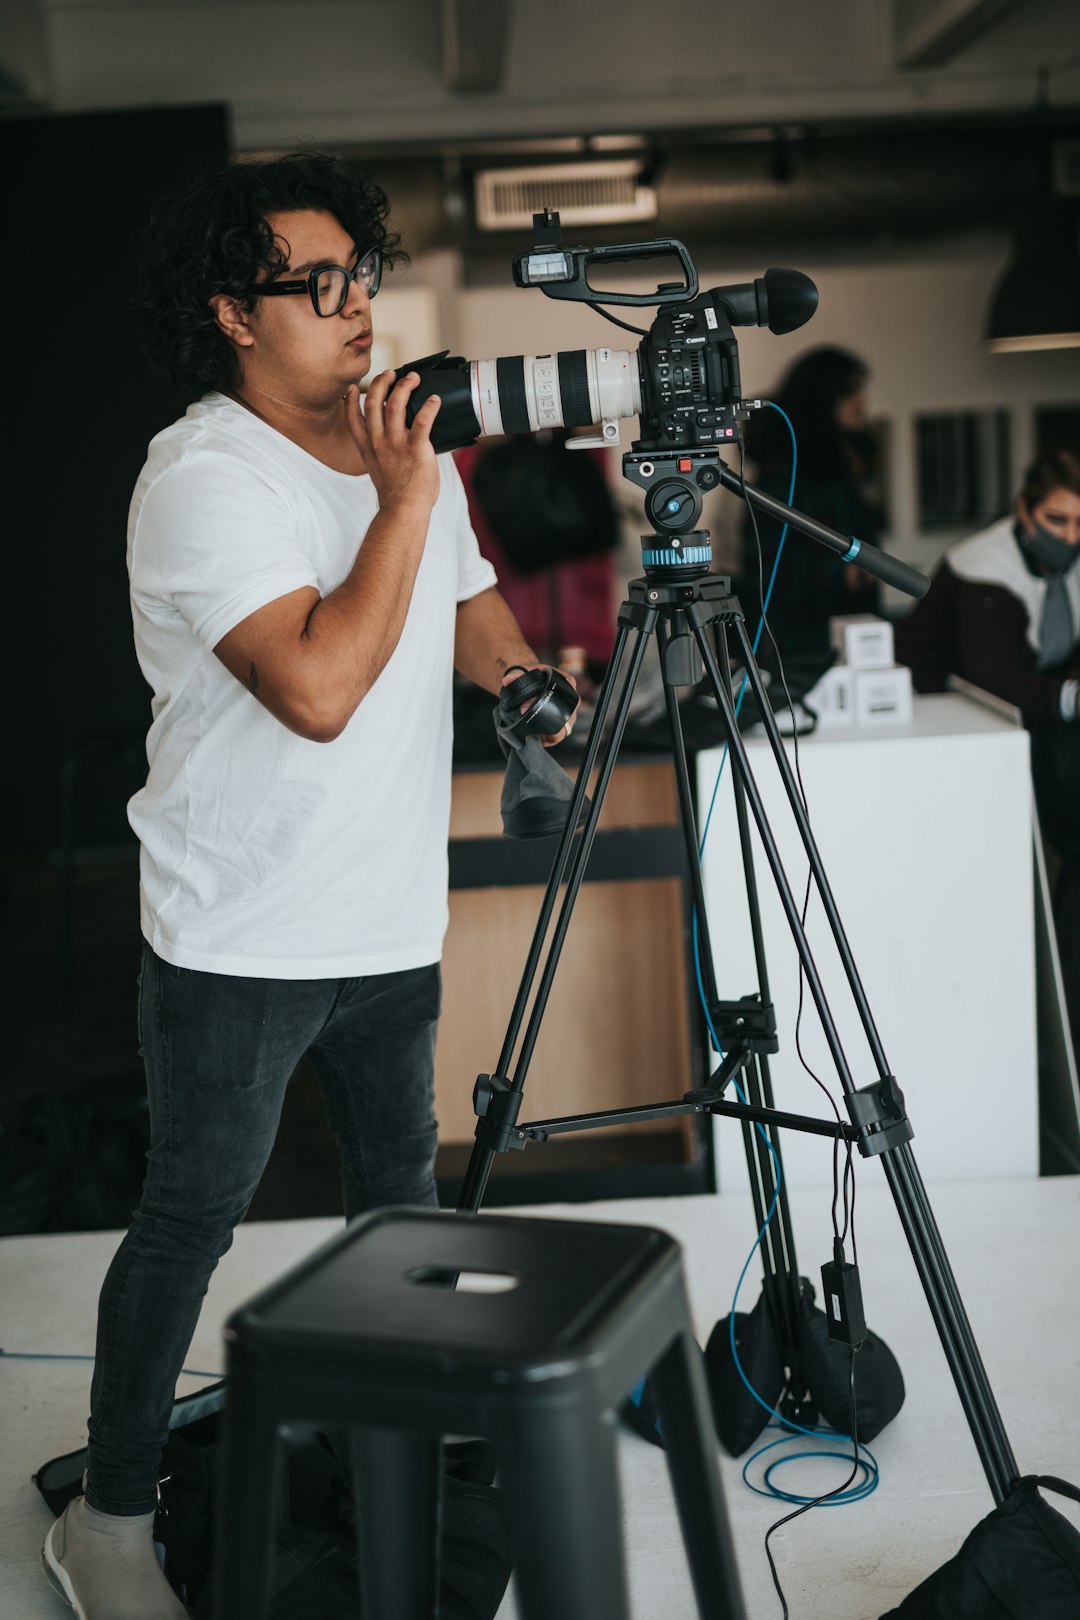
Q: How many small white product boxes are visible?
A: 3